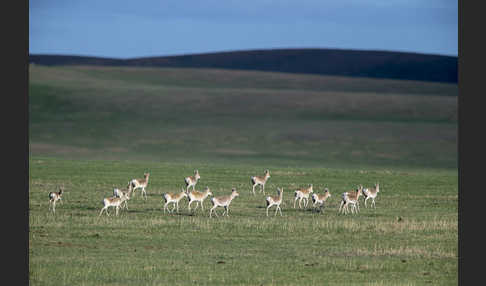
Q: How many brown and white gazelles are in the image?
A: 15